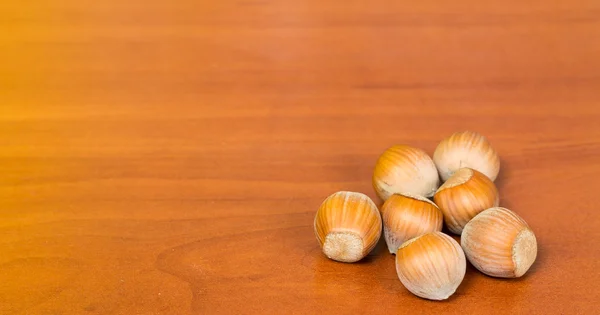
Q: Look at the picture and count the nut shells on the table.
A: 7